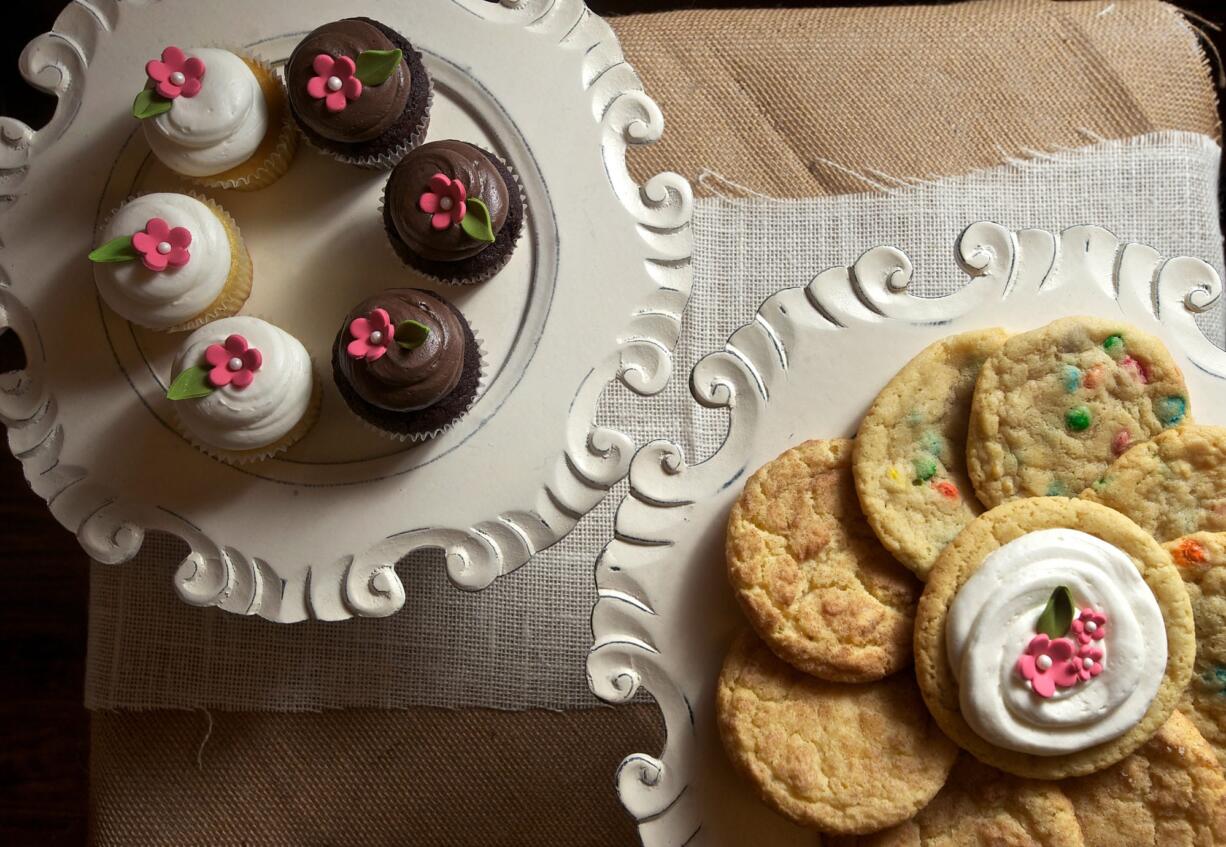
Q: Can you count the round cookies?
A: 9